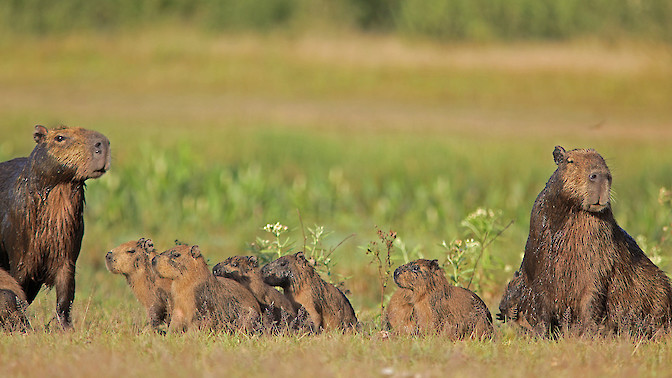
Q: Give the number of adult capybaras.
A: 2